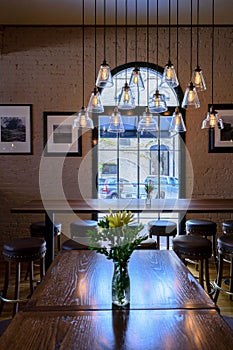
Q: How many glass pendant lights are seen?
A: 13